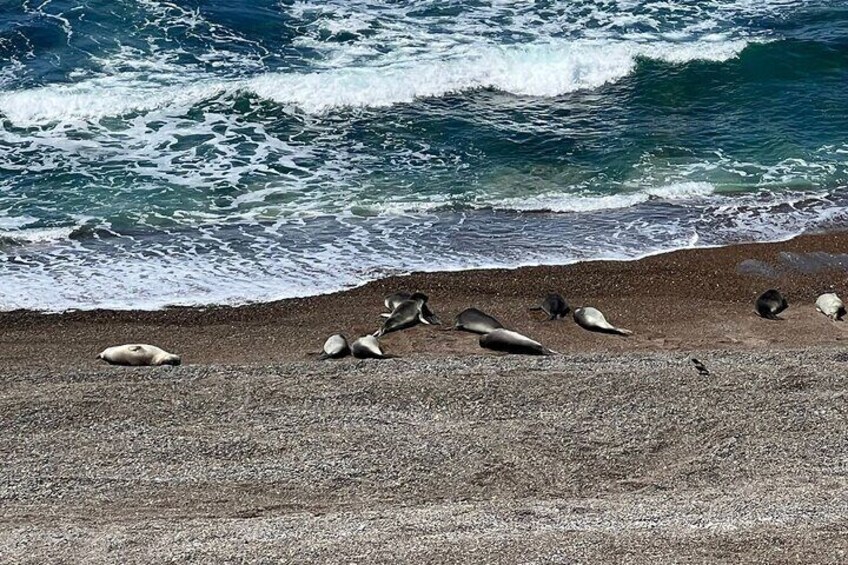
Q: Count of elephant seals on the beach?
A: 11